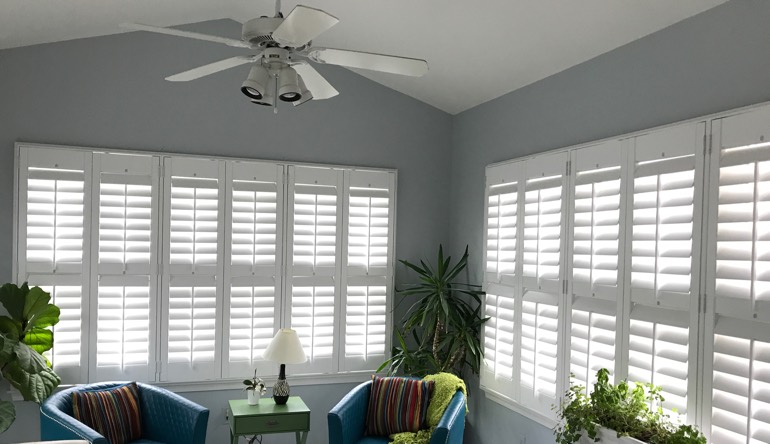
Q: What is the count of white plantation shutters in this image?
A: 11